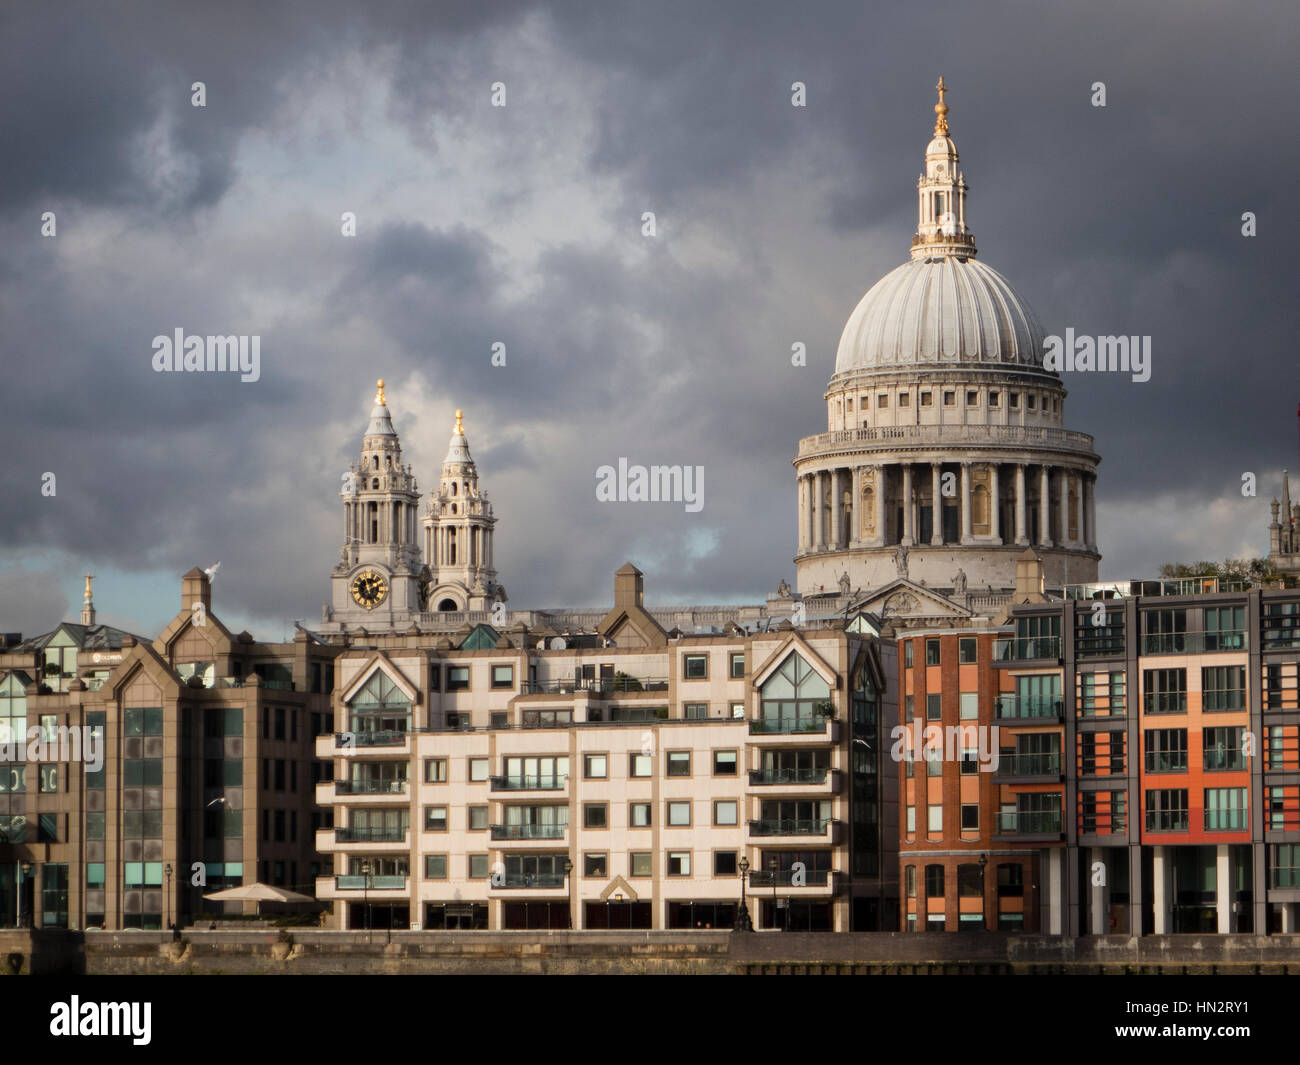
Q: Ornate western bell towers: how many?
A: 2